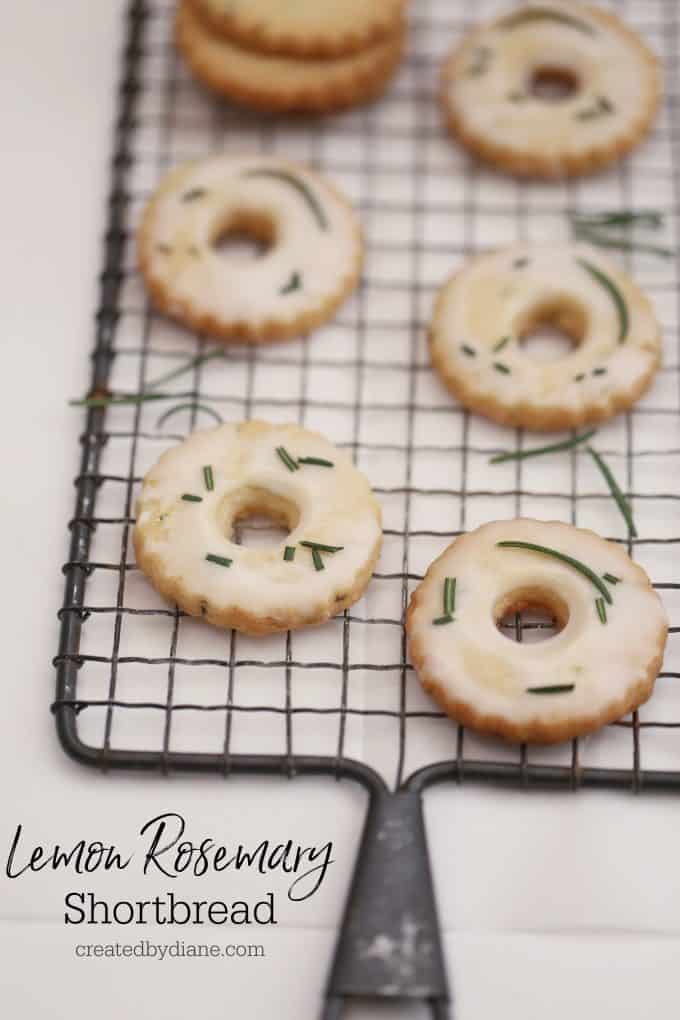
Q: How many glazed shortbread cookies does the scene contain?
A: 5